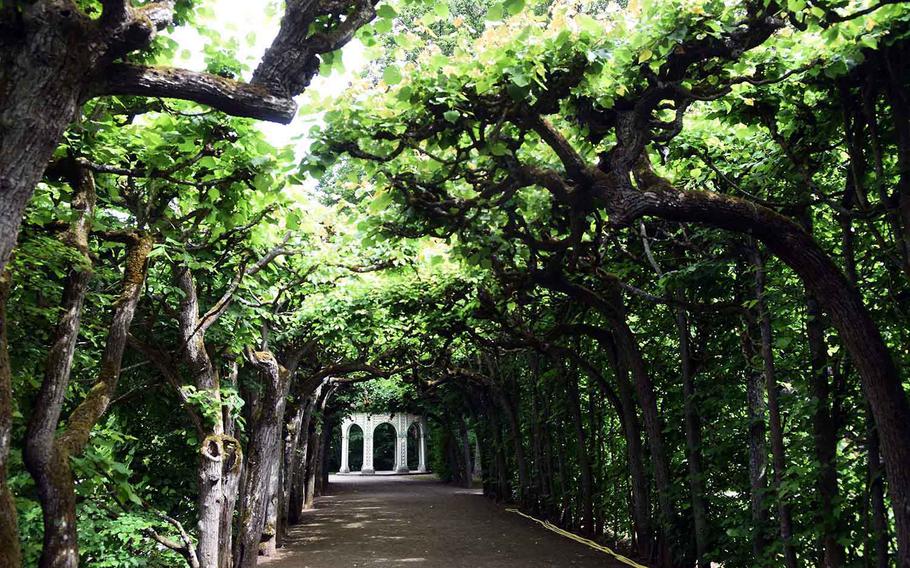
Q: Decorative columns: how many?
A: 4